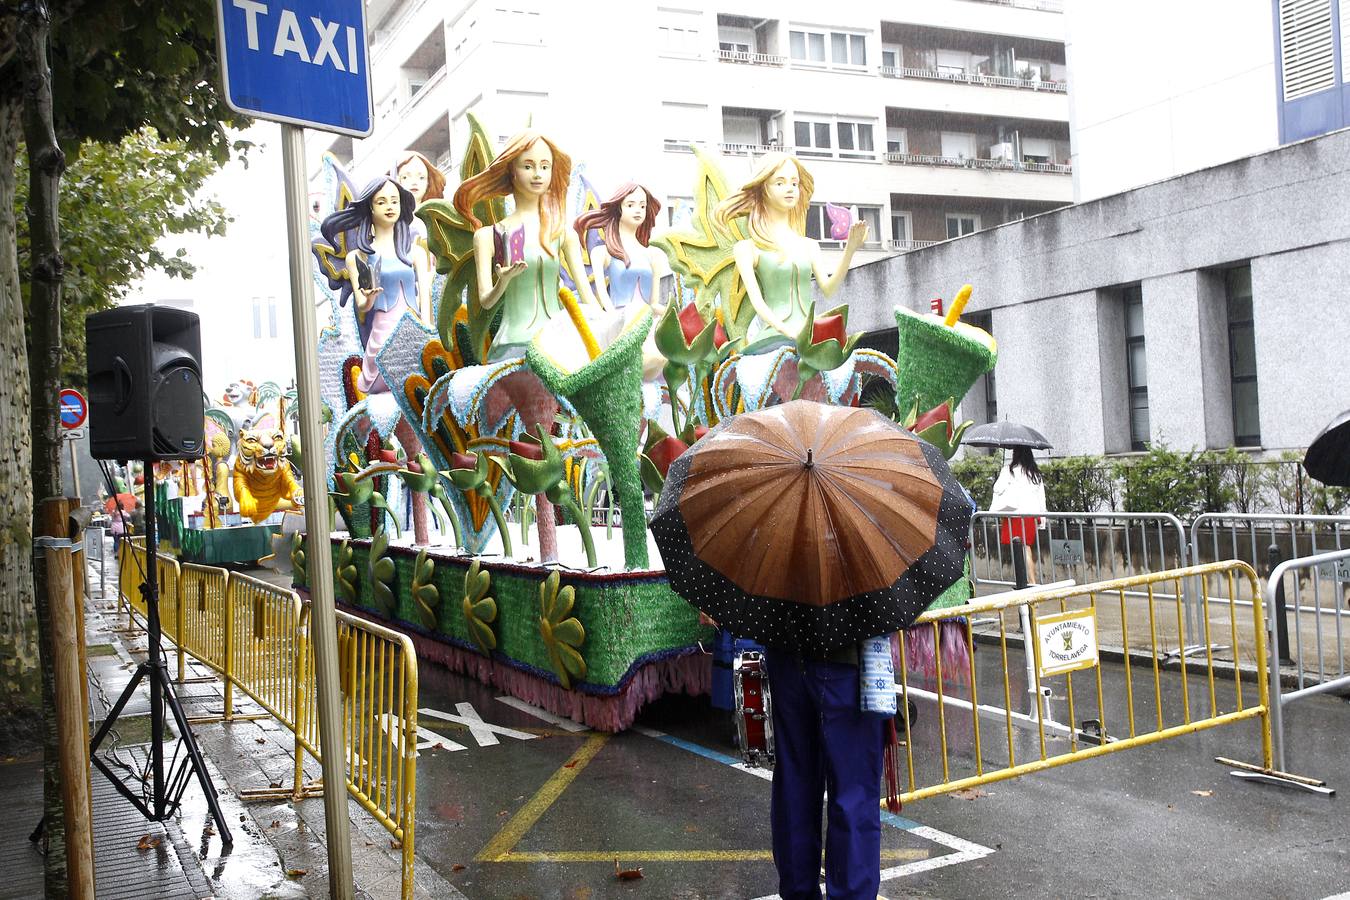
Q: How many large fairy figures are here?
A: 5